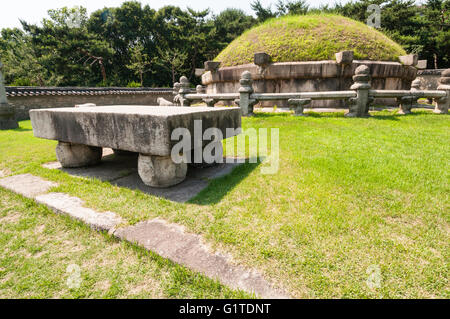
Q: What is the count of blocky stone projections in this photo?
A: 6